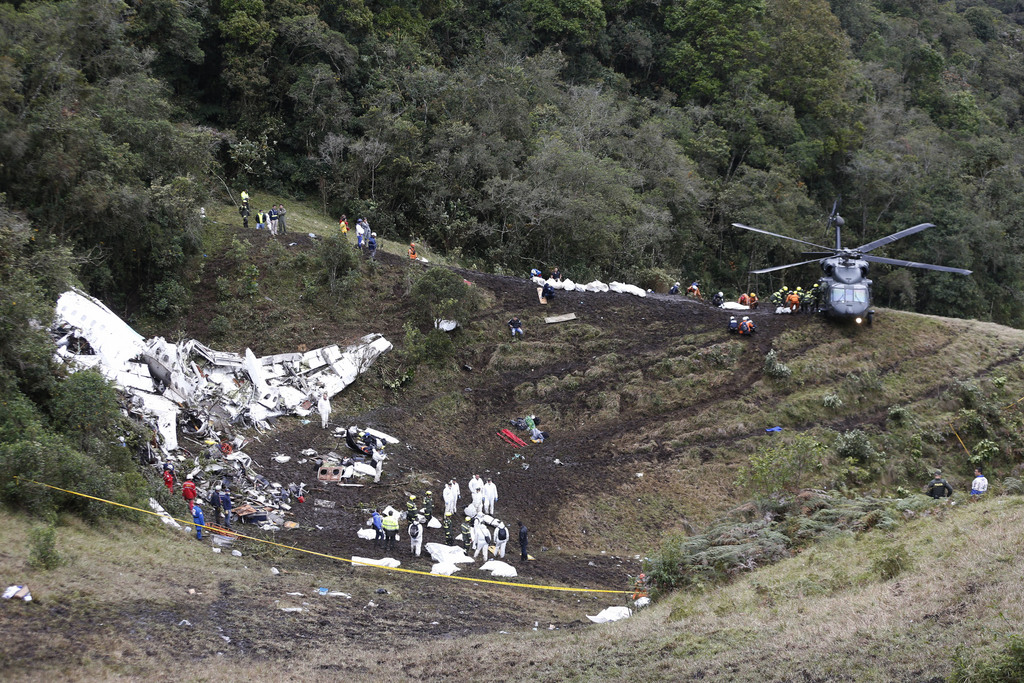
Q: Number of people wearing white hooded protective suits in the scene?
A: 11